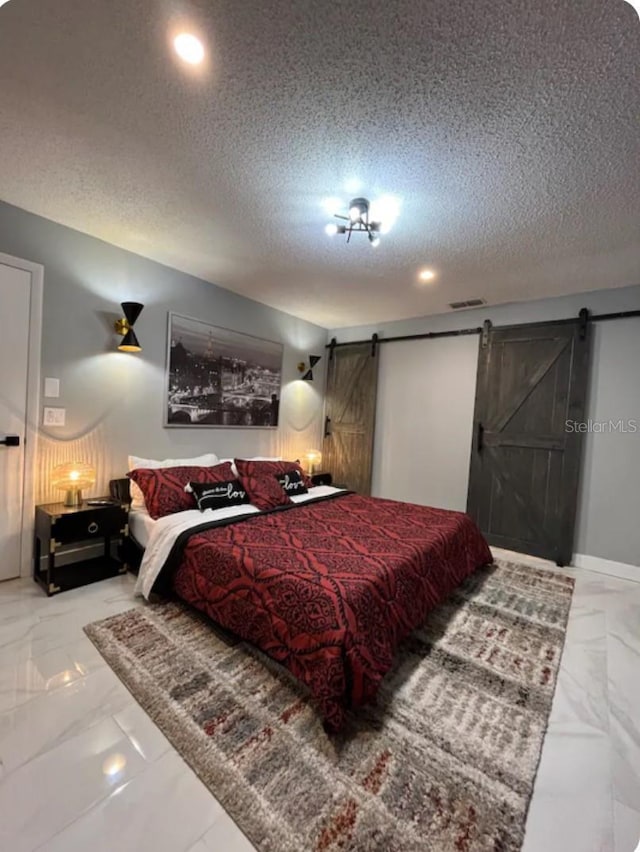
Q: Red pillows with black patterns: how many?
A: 3